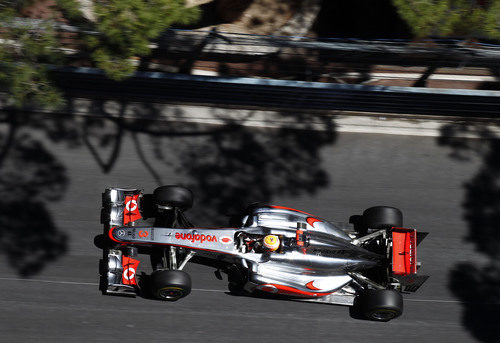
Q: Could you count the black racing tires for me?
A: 4